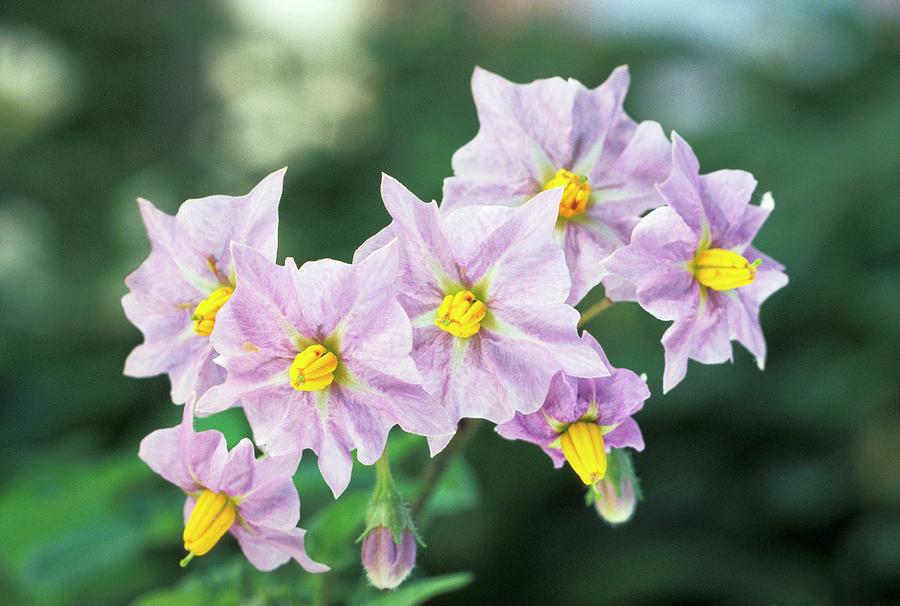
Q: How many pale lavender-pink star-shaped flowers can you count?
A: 7